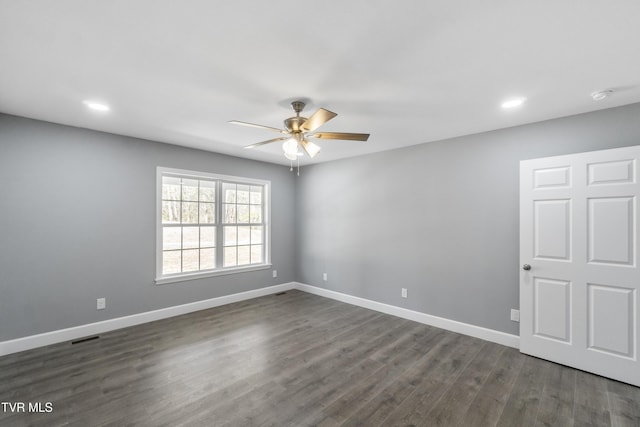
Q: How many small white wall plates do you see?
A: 5